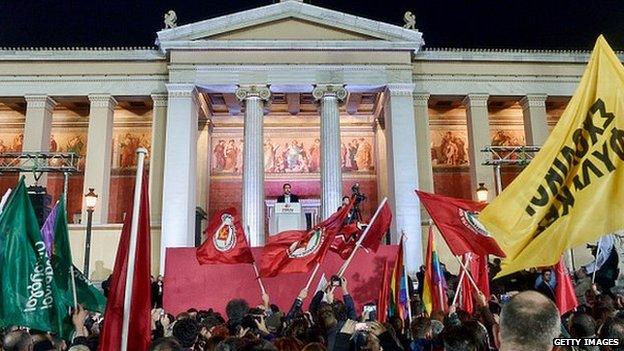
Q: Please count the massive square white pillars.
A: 2